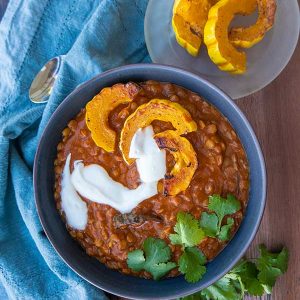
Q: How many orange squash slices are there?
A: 6